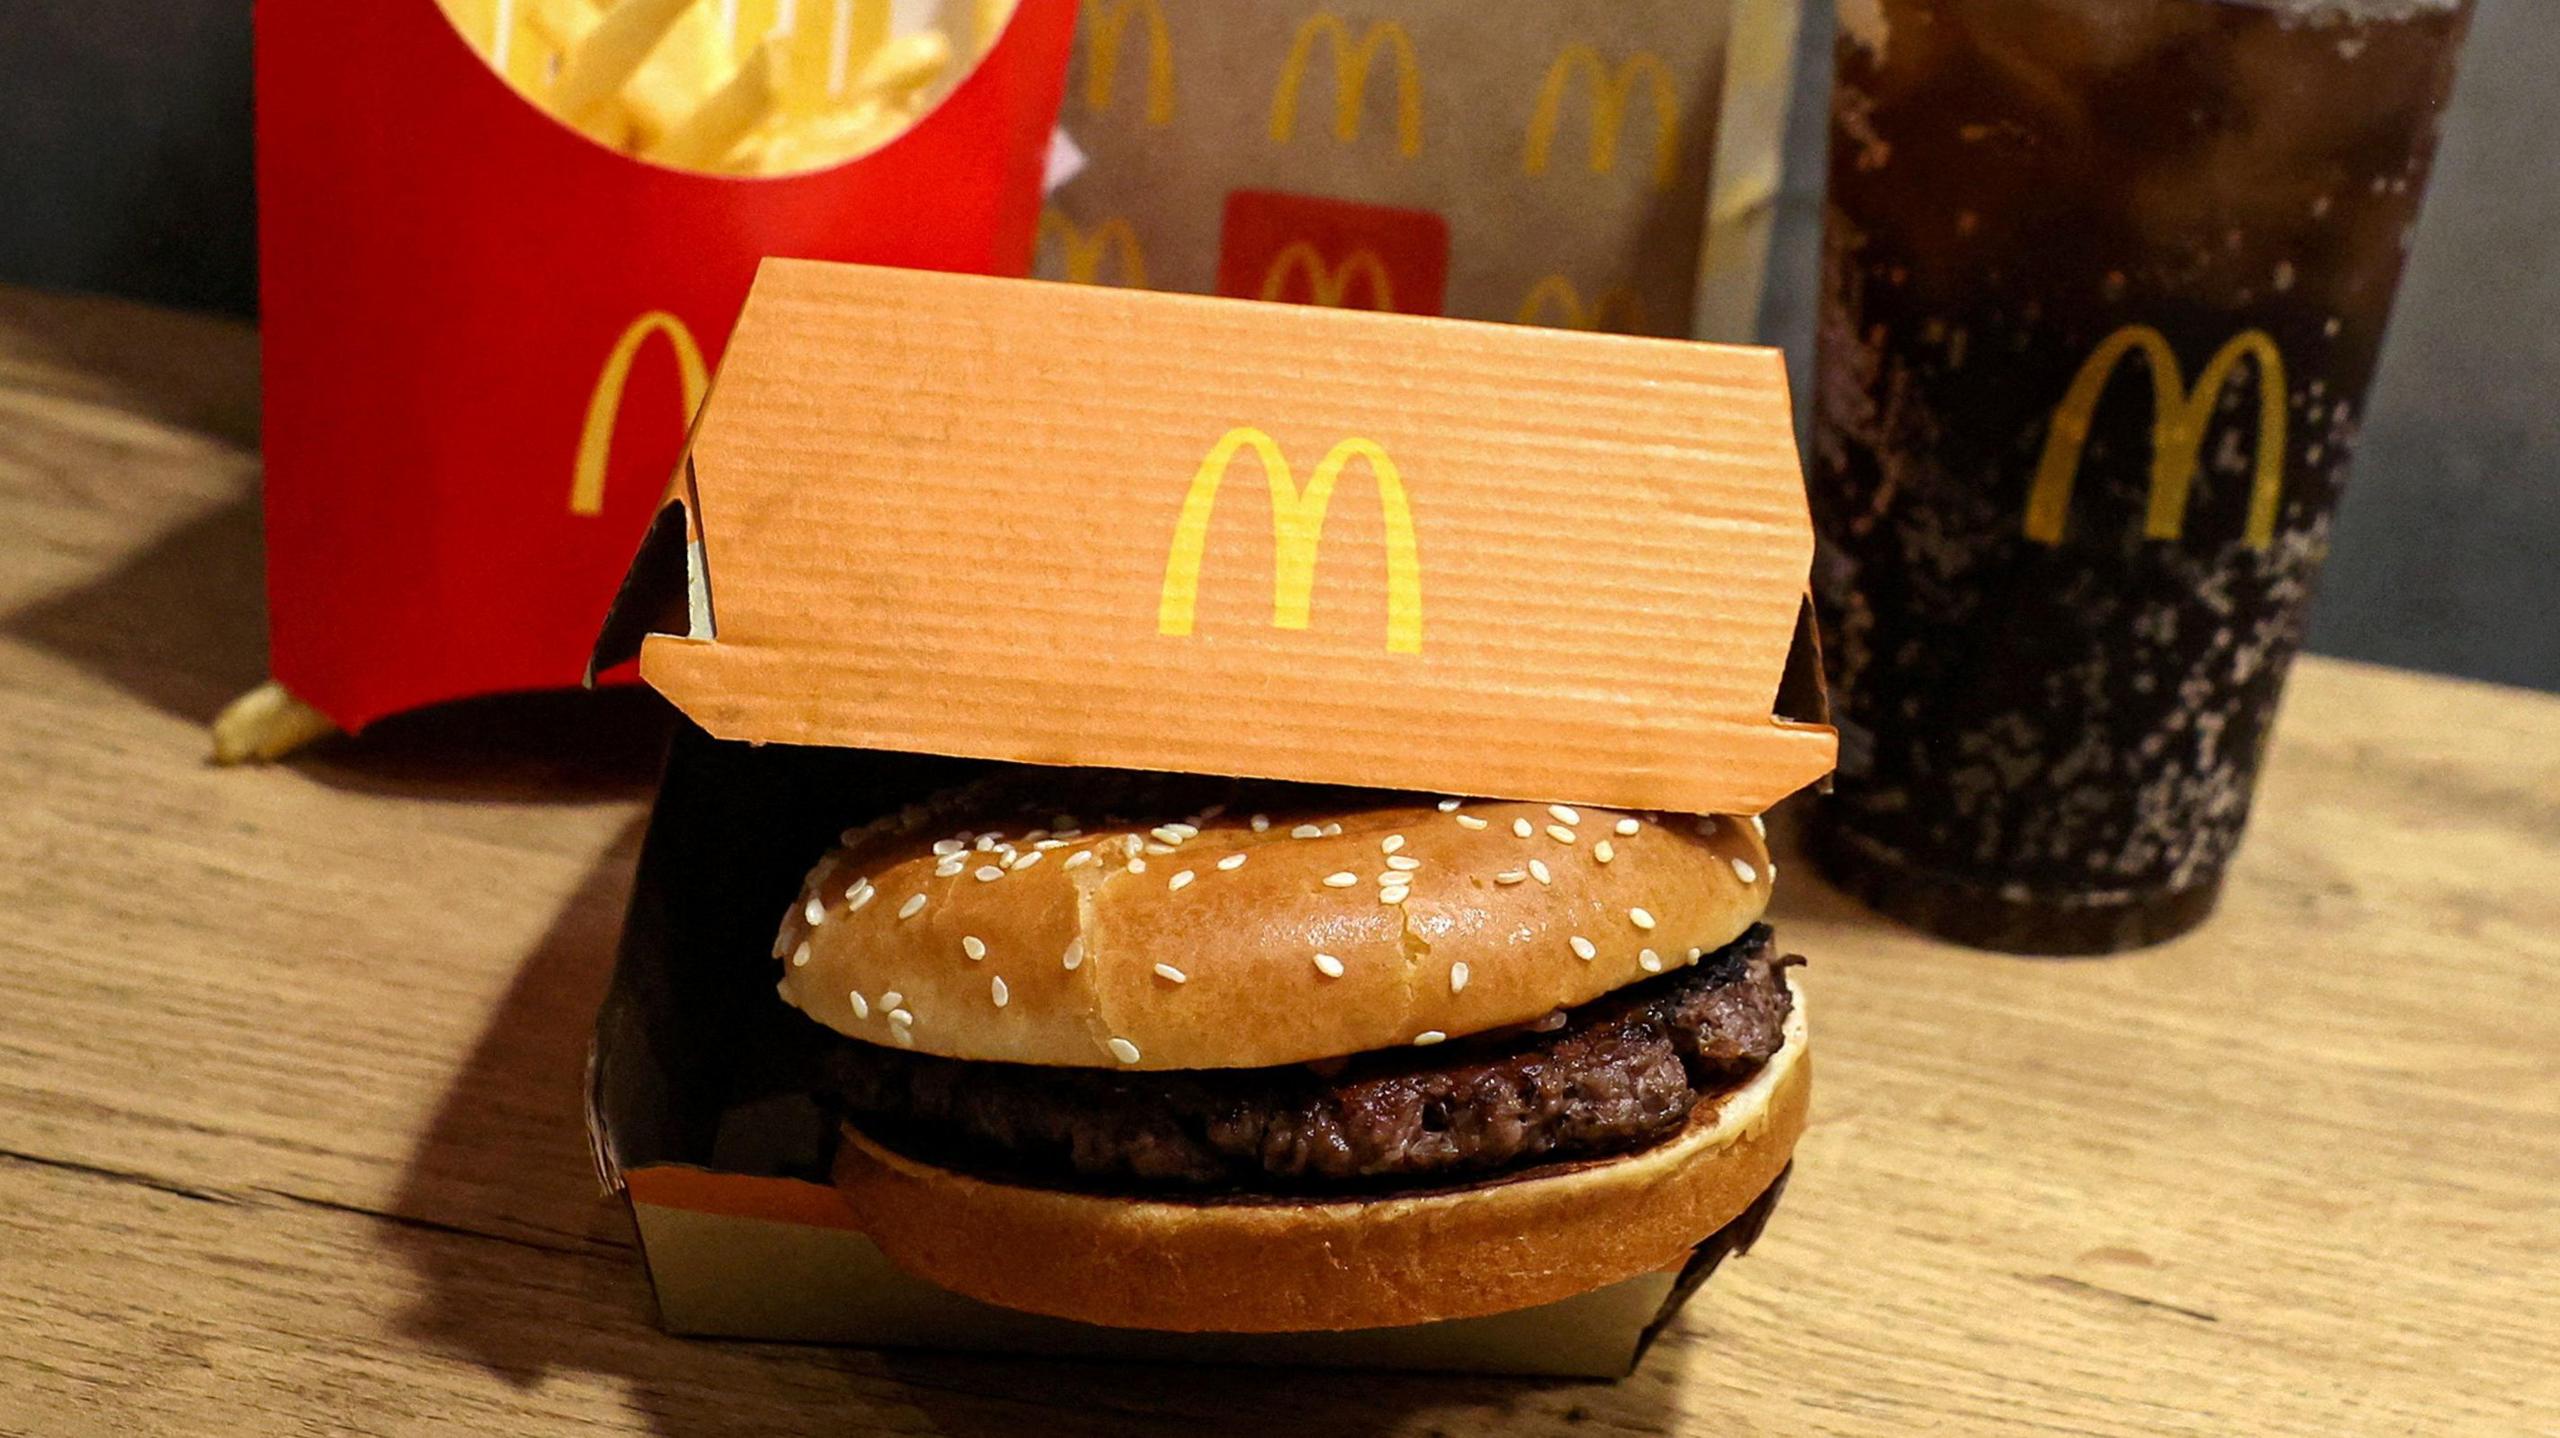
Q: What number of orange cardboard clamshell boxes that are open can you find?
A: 1